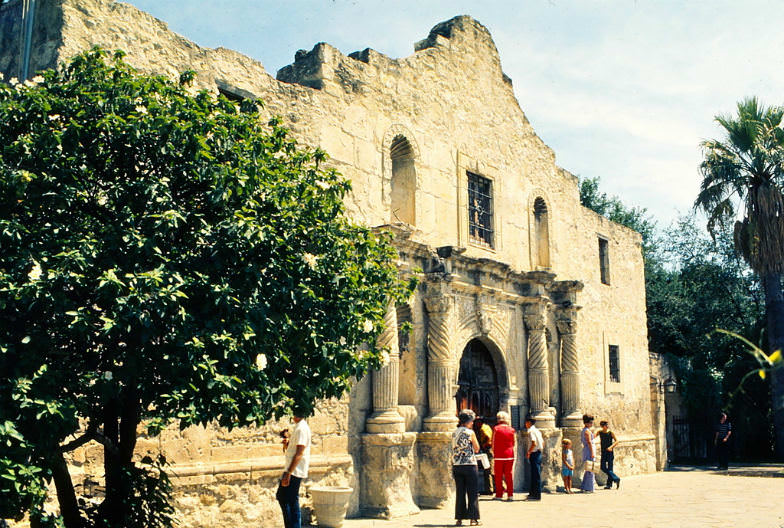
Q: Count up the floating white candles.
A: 0